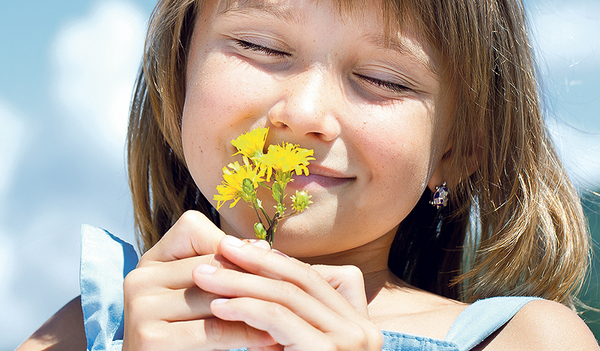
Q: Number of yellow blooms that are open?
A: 3